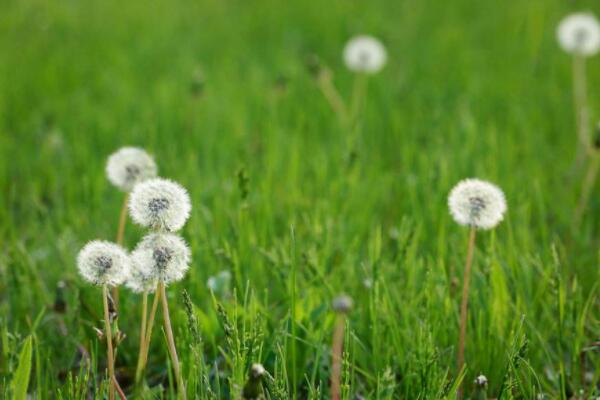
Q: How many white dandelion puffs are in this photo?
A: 8